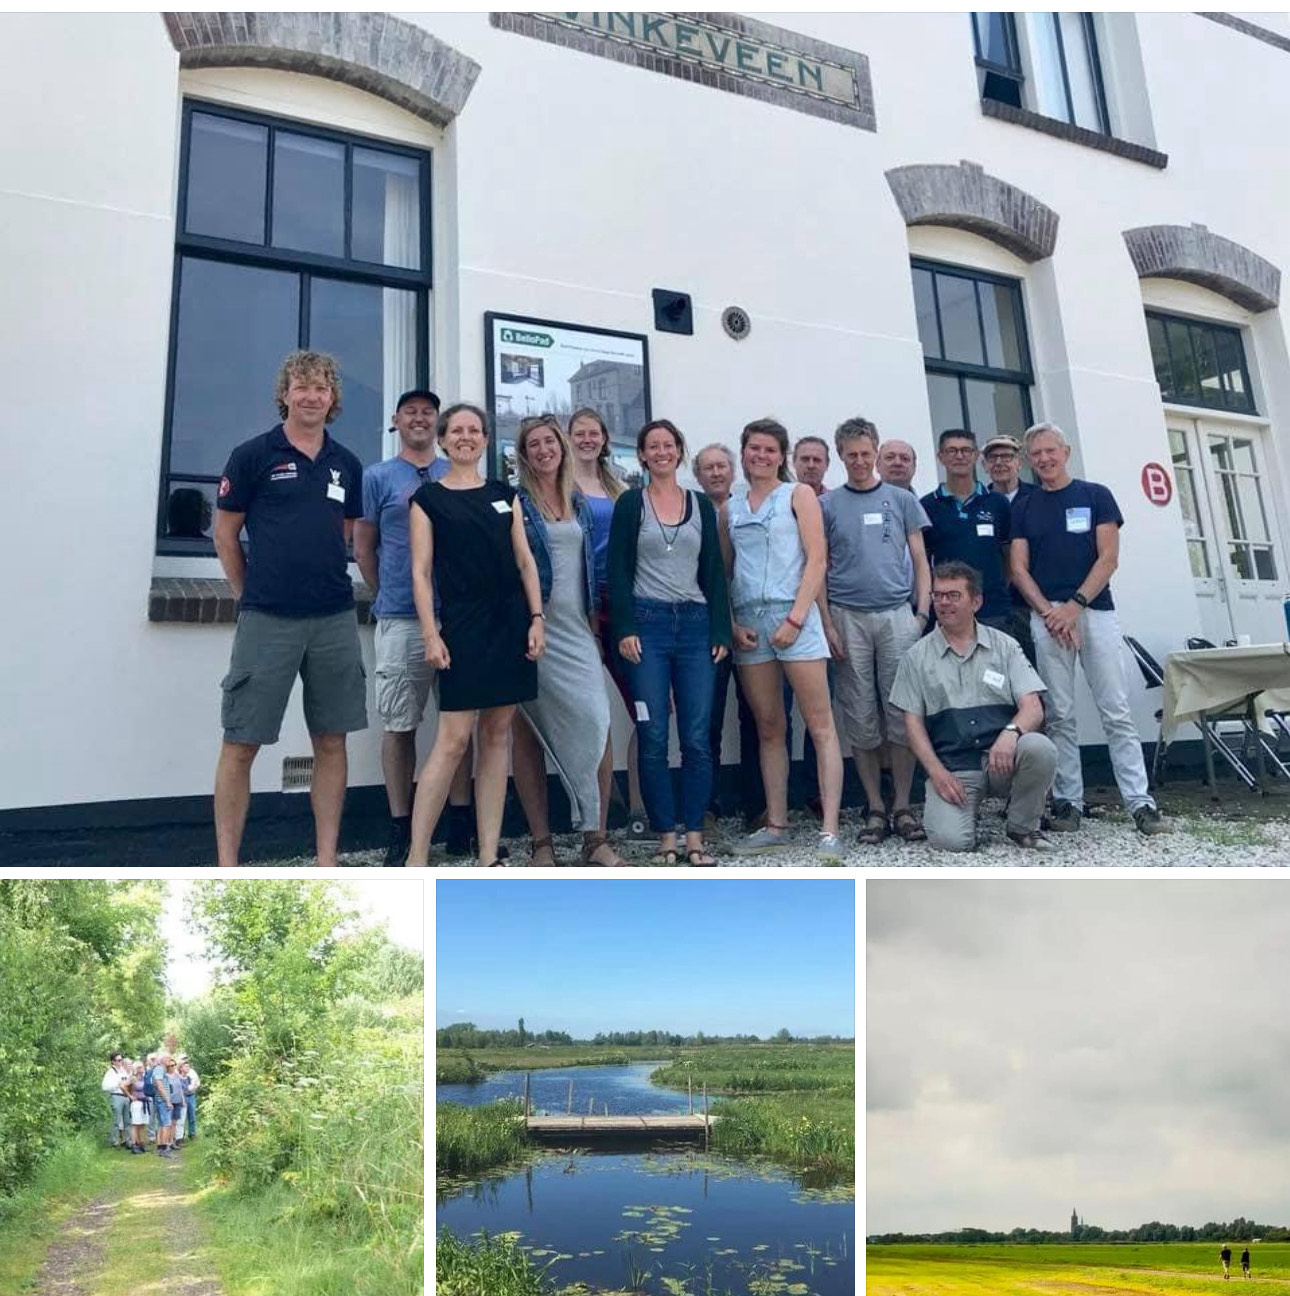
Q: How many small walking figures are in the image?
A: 2